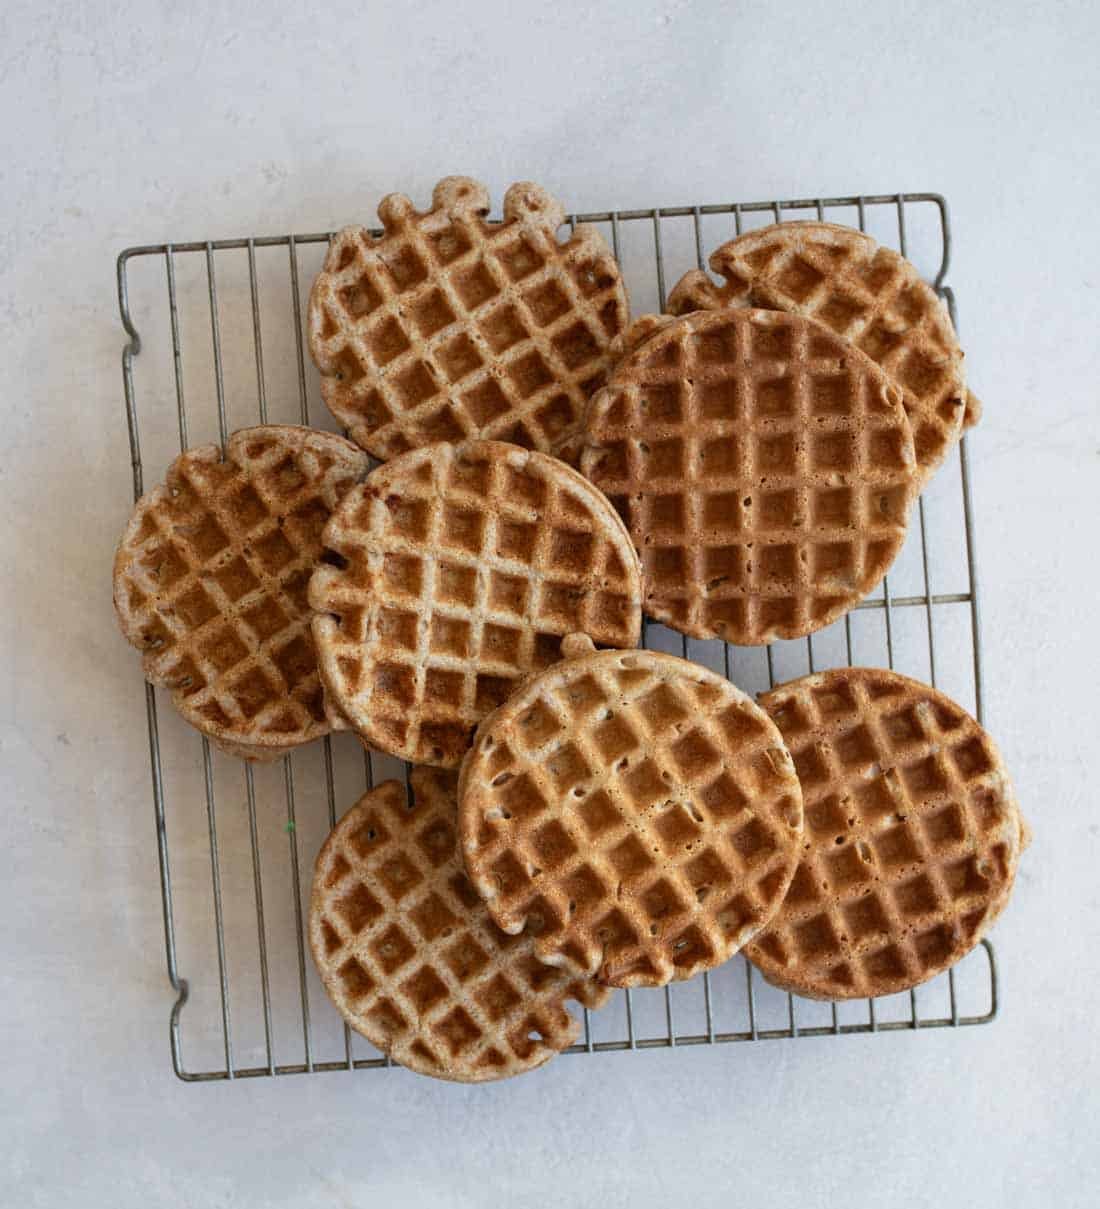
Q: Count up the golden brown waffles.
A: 8